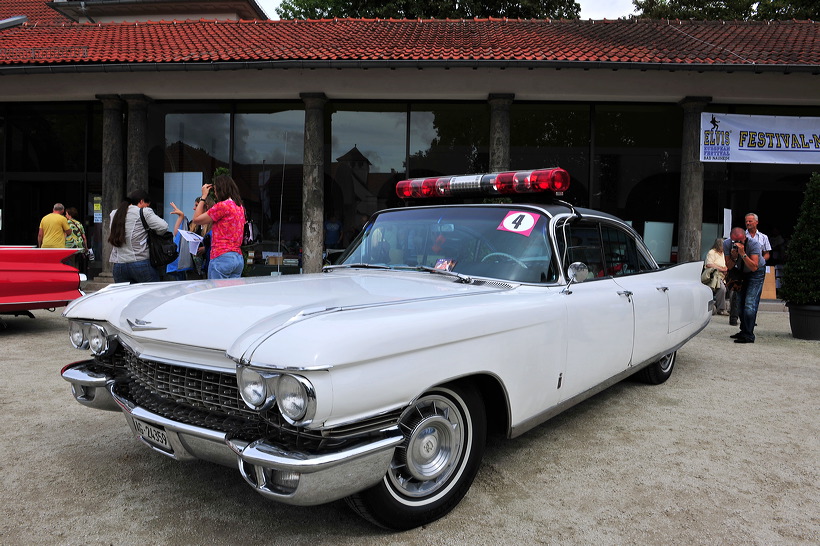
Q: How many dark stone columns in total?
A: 5